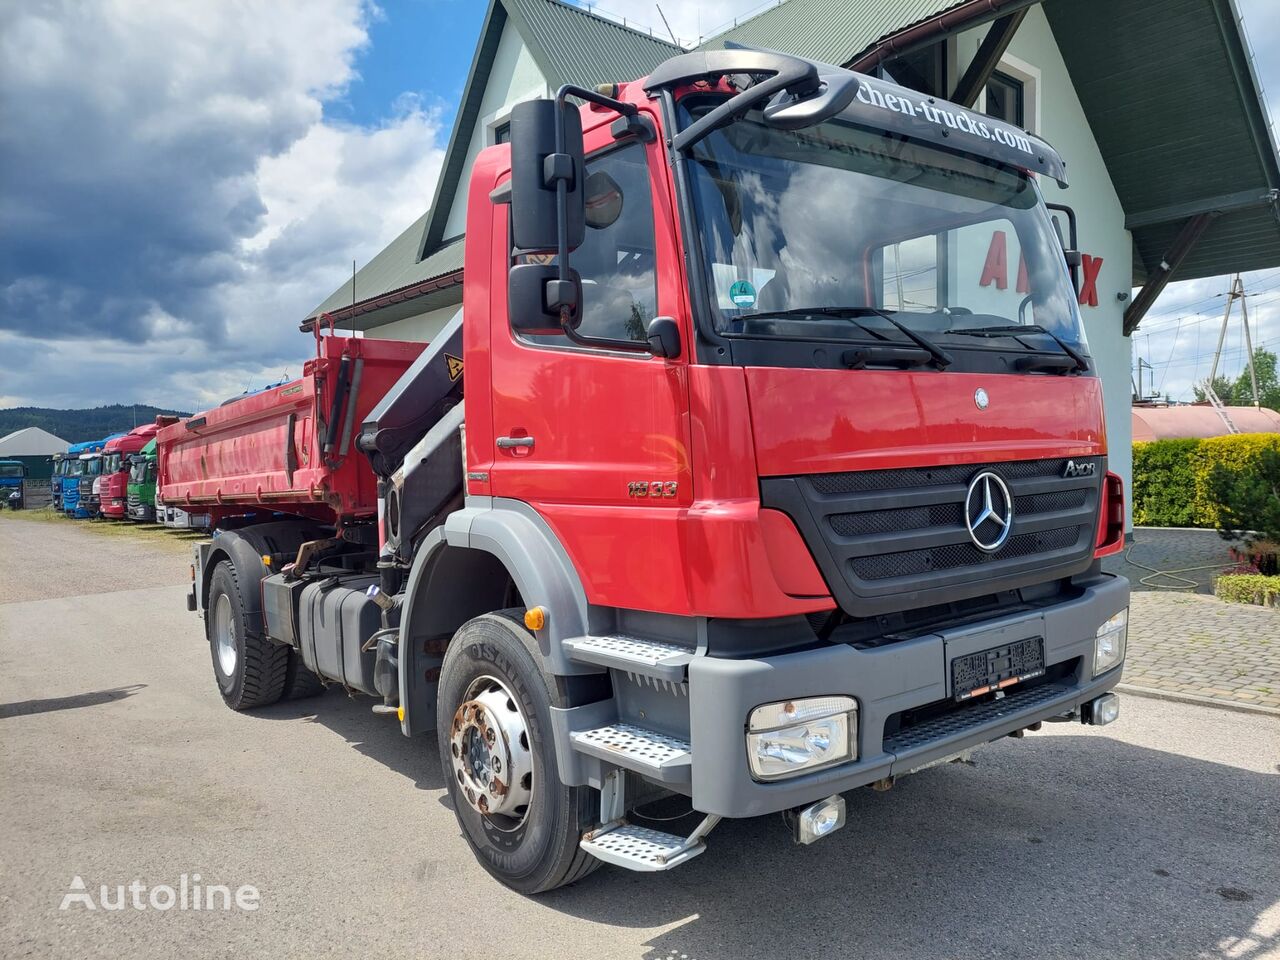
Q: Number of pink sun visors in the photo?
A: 0